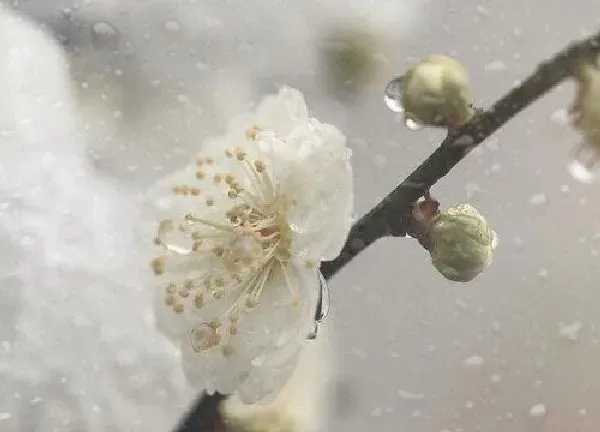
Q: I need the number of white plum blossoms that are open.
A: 1